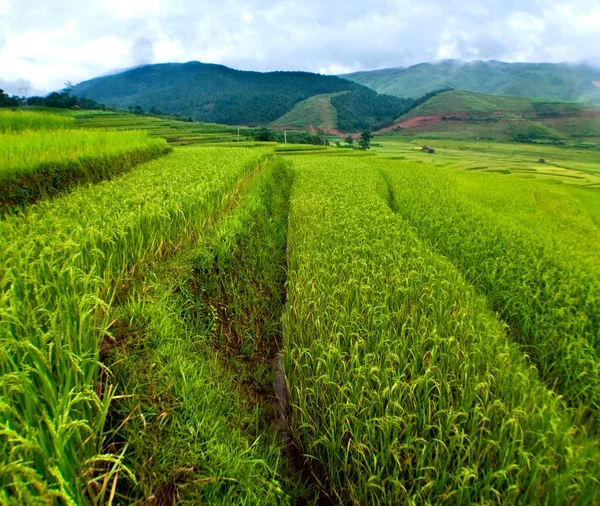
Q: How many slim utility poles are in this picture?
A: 3